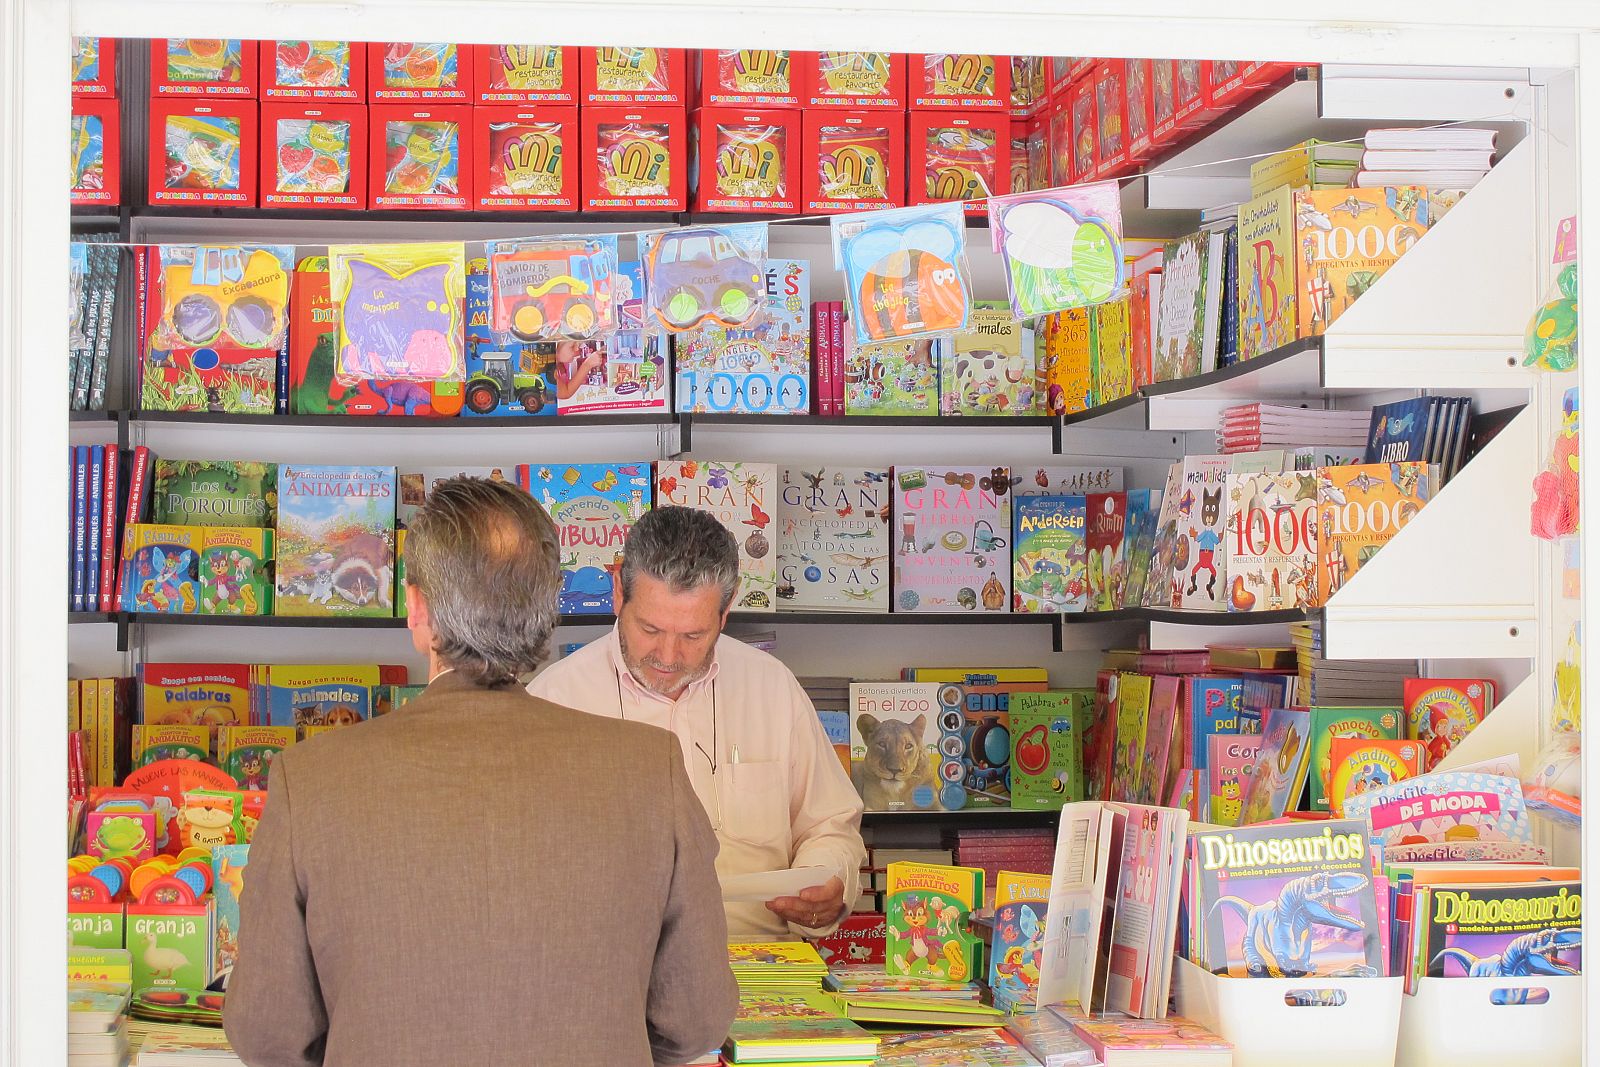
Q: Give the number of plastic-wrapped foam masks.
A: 6